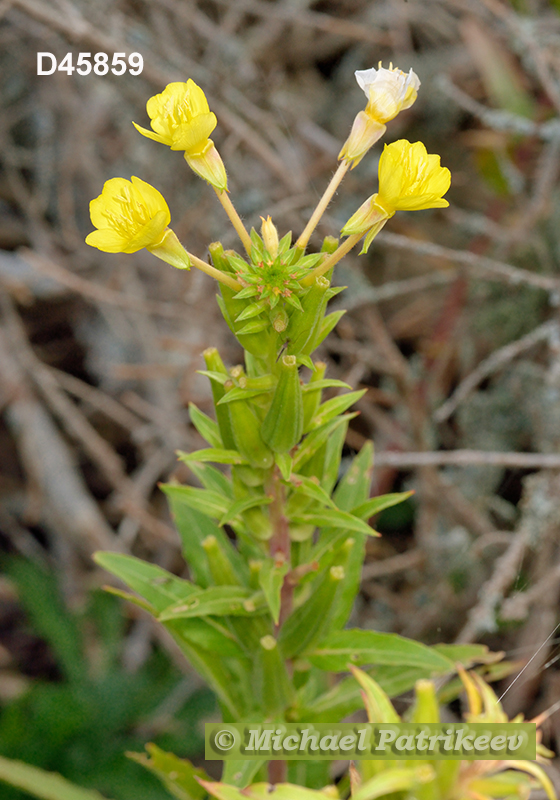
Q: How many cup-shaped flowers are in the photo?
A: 4